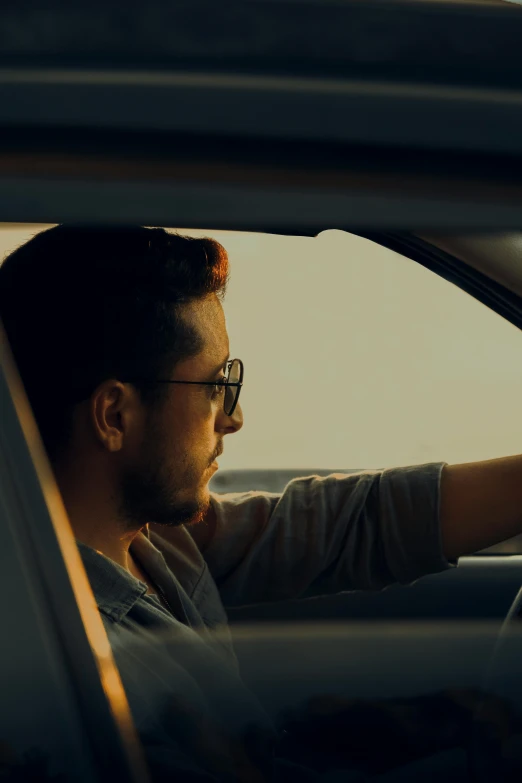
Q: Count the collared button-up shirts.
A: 1